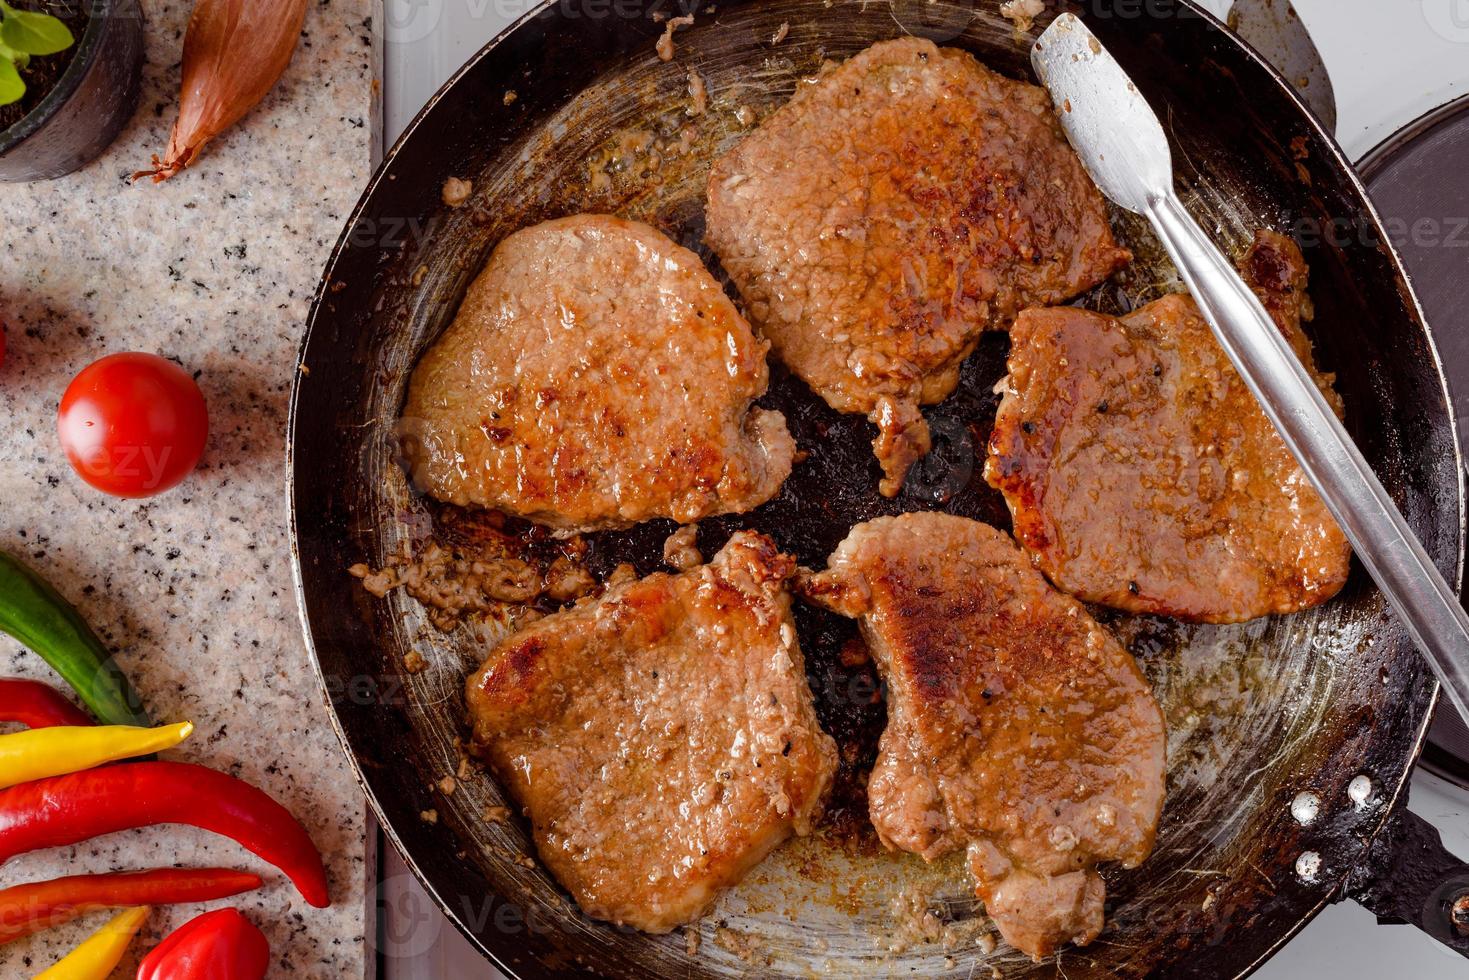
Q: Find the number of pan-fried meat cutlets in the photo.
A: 5